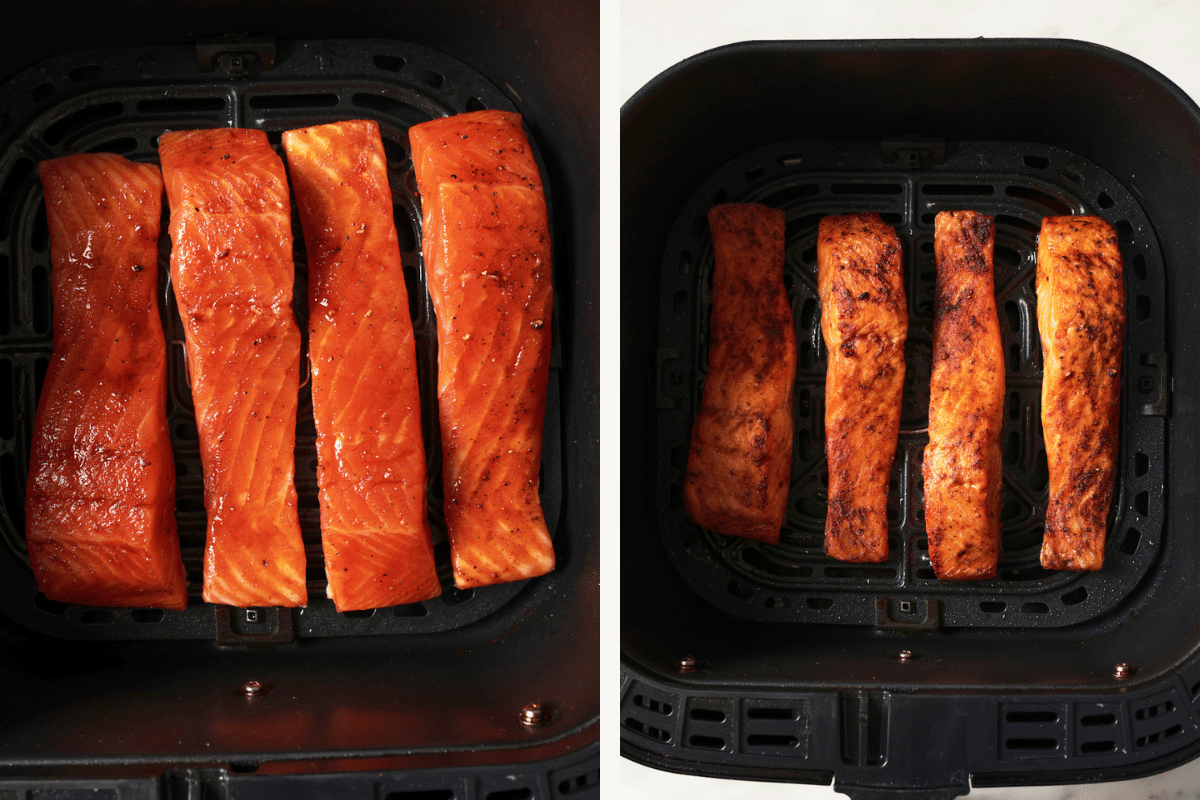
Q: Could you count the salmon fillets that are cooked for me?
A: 4